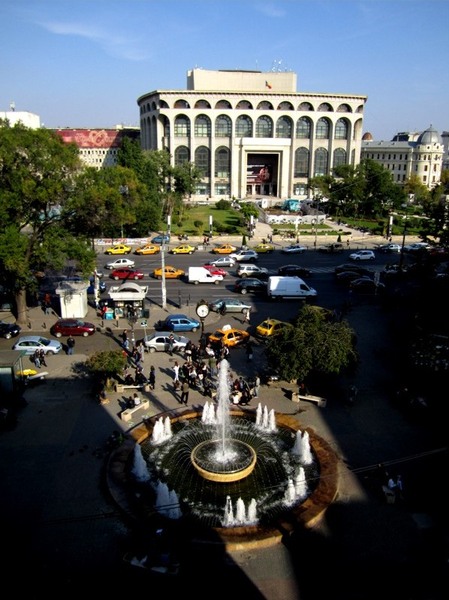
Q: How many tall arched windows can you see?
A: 15